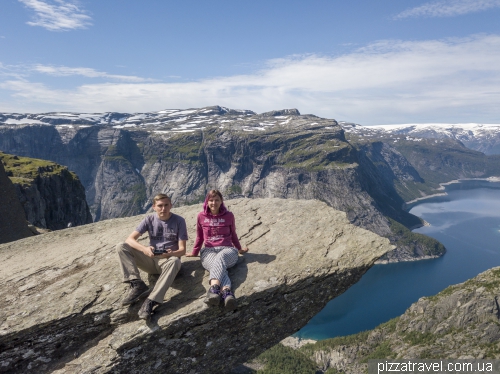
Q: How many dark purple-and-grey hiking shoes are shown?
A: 2